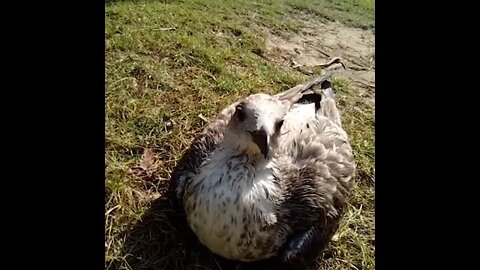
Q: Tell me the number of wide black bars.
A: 2